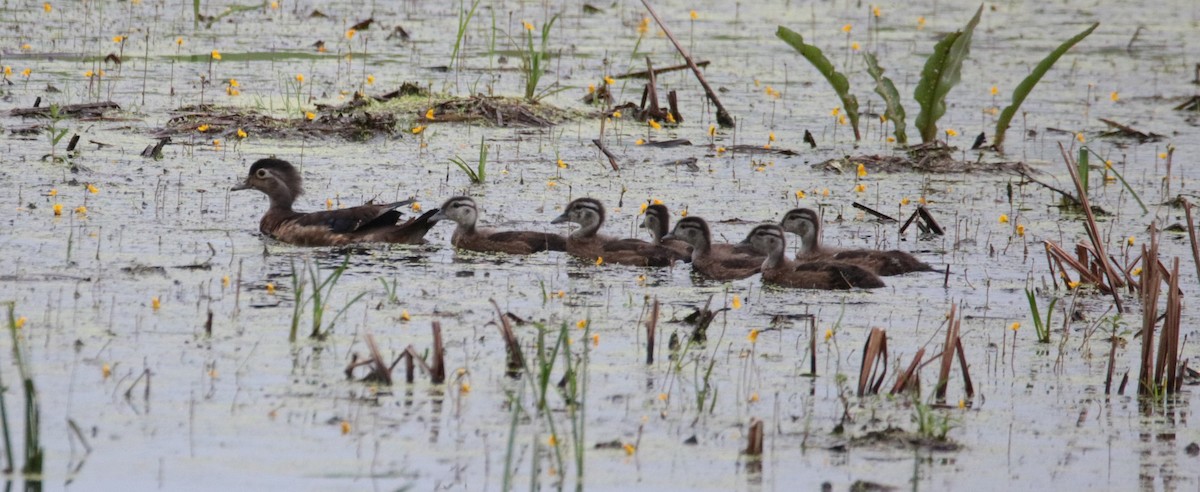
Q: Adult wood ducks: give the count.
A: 1